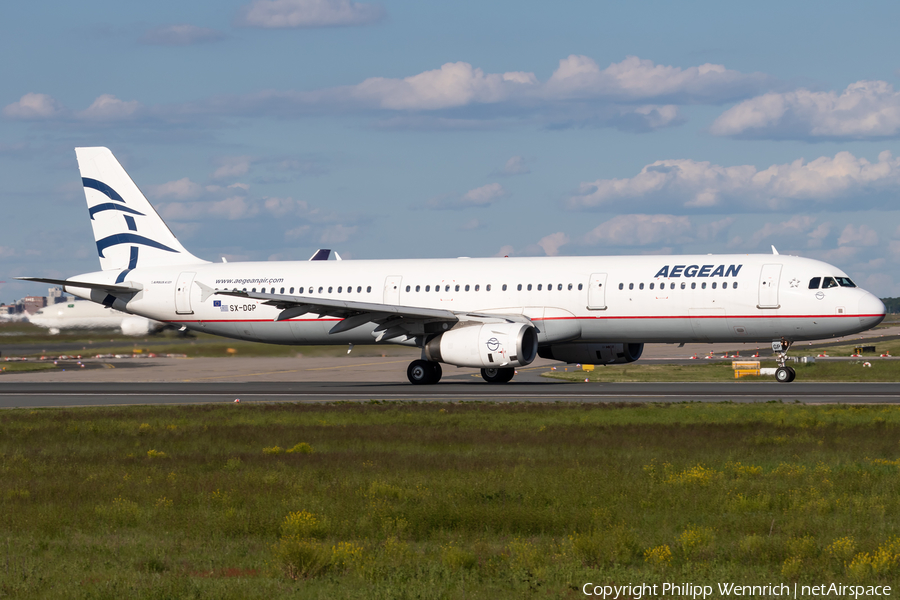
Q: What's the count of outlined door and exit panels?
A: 4